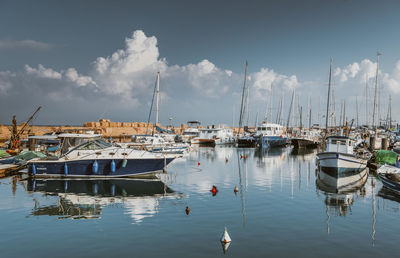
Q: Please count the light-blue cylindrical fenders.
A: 4